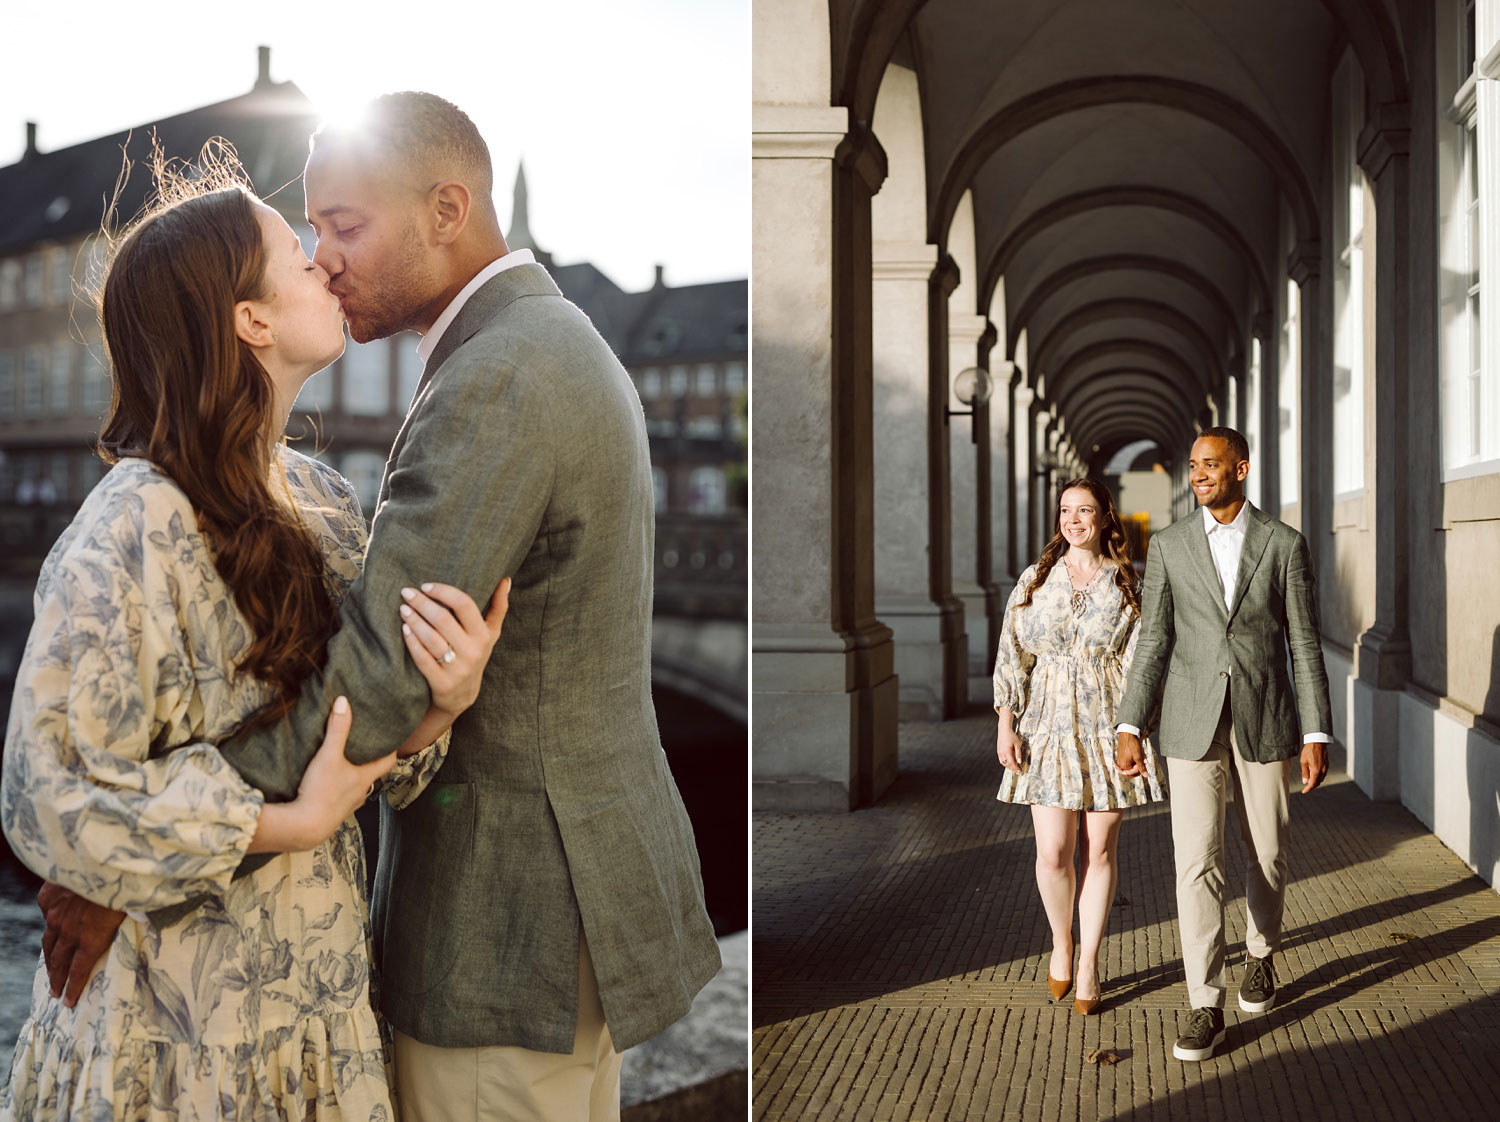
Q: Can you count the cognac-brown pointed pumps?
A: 2